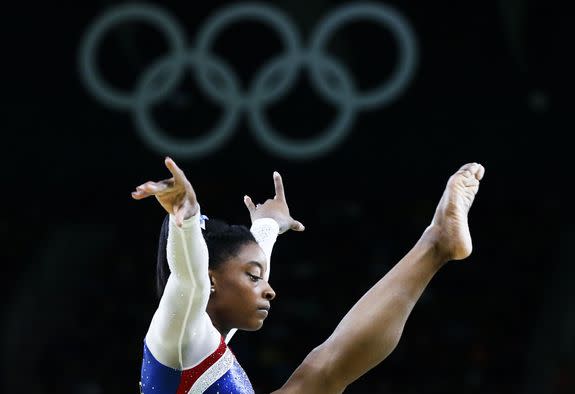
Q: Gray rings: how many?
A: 5